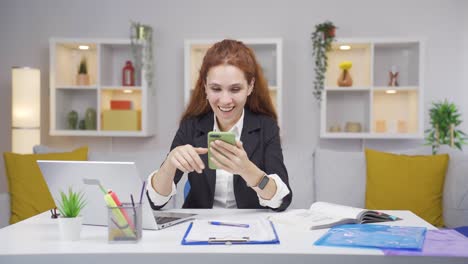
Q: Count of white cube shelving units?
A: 3